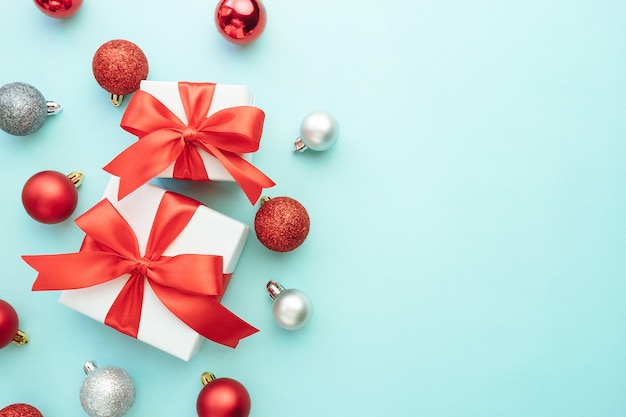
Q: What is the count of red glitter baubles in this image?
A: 3